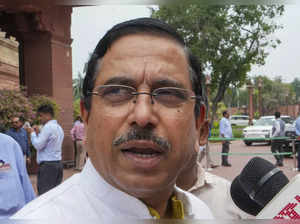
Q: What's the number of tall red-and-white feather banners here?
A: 0